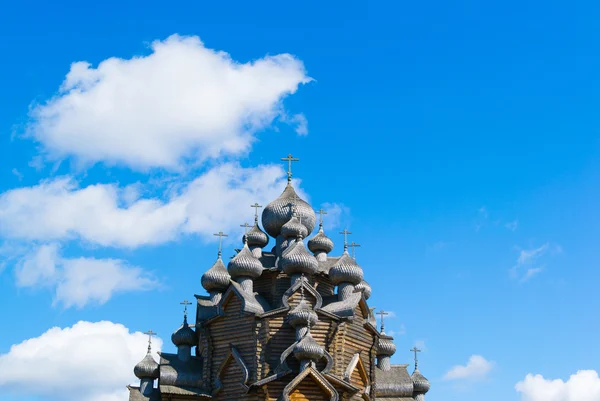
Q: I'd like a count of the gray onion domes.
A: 15